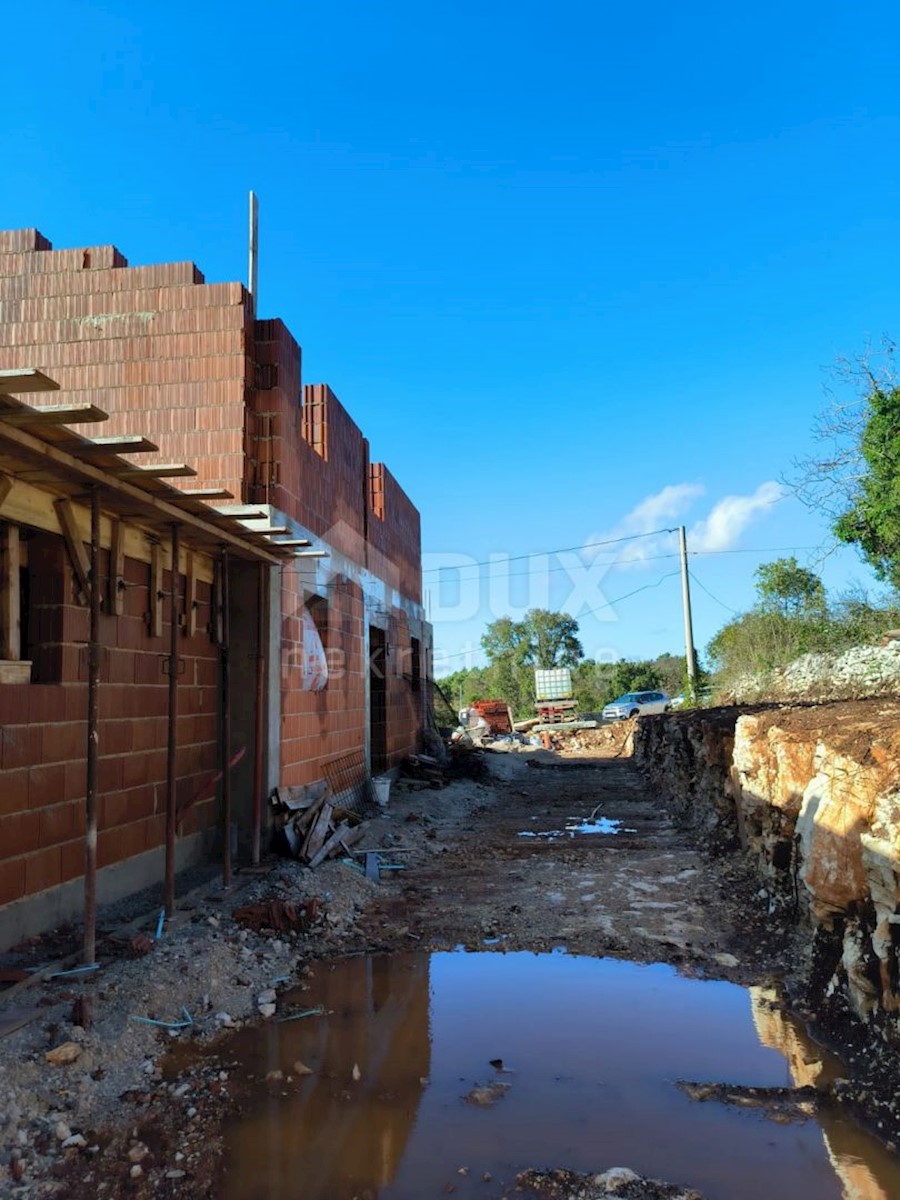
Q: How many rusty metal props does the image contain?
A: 4